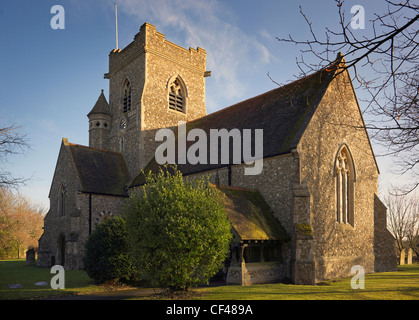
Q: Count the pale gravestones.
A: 2